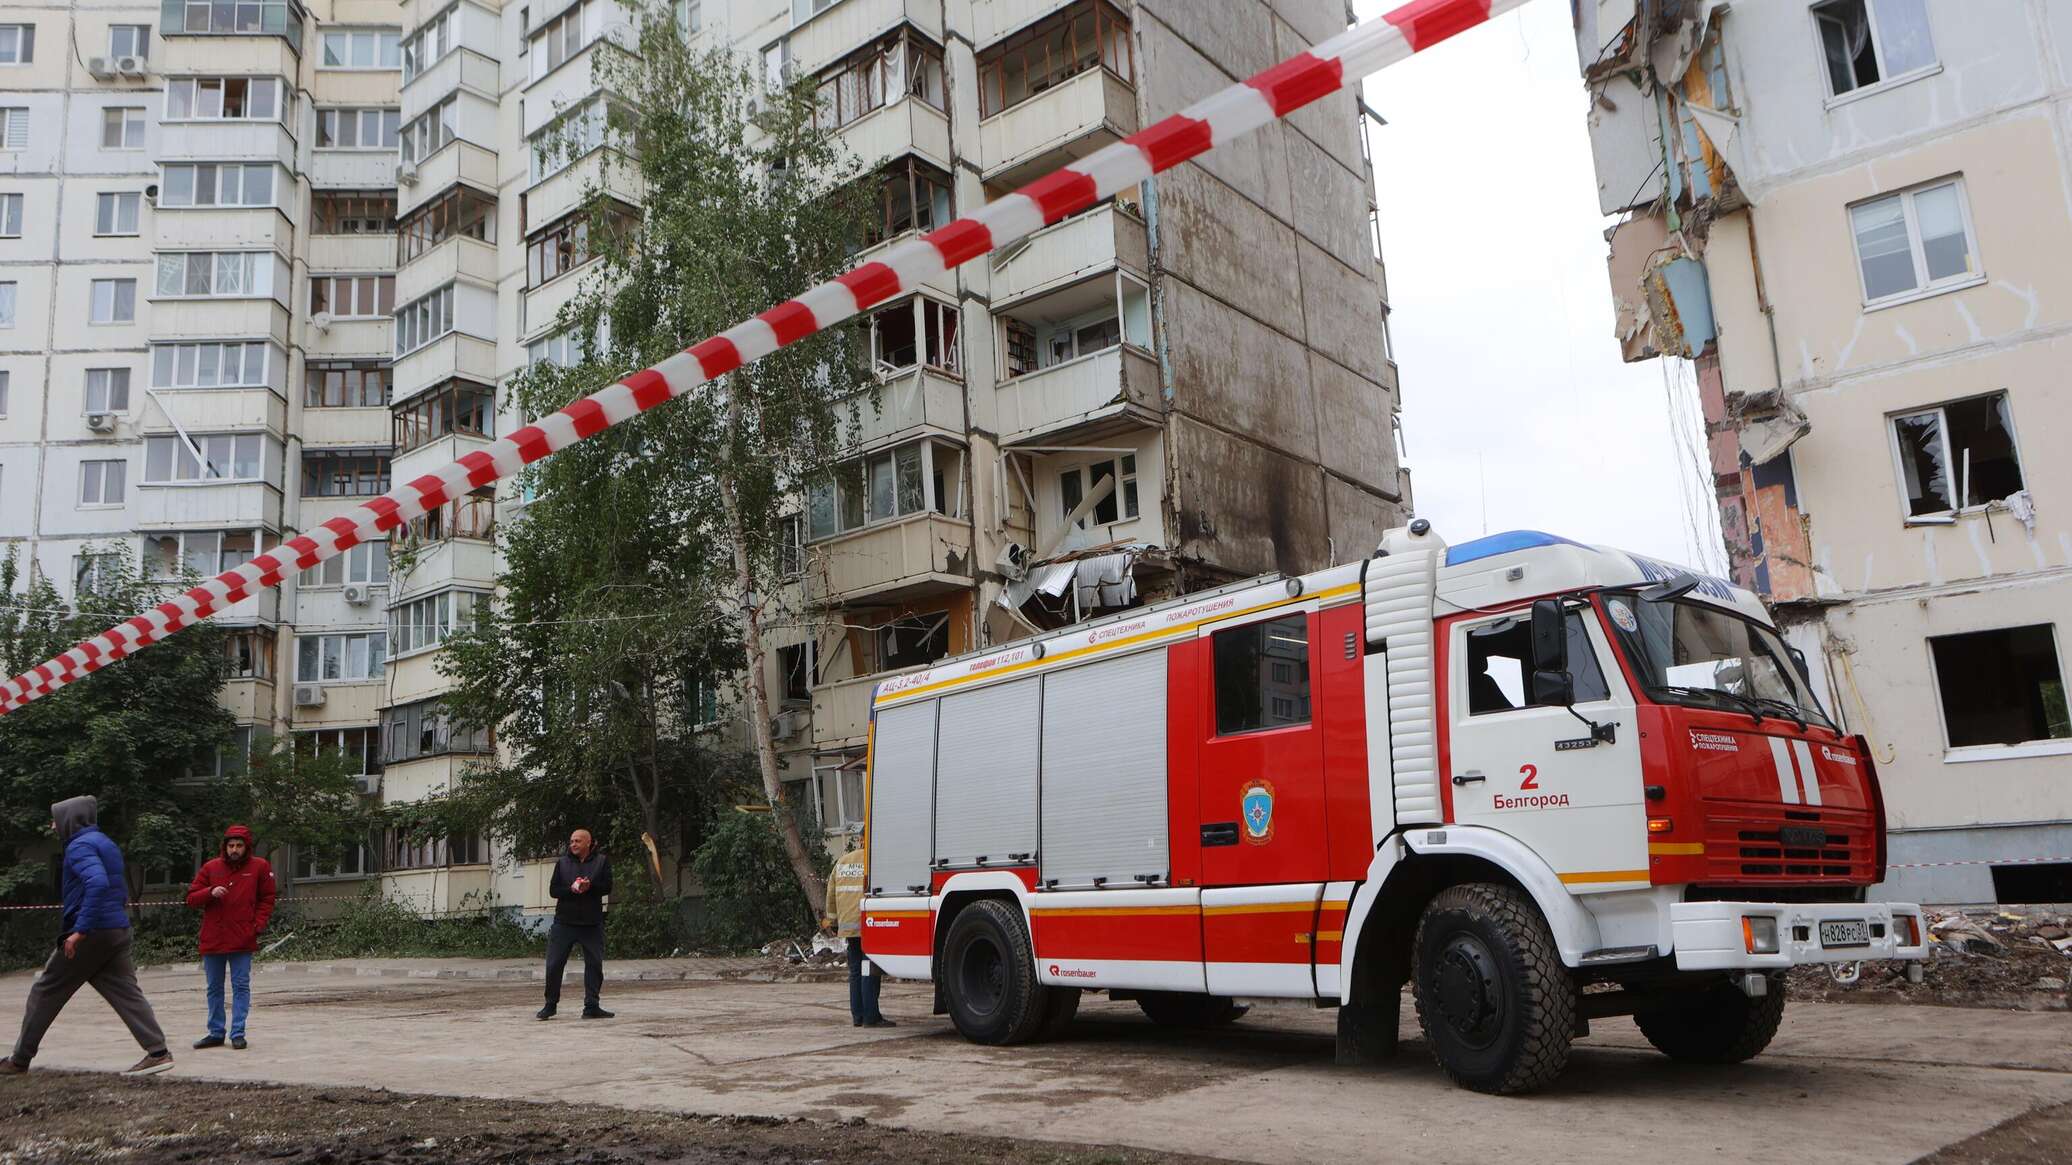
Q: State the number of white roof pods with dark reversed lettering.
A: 1